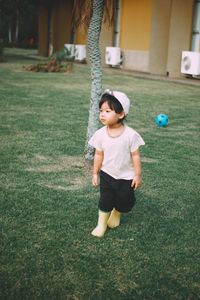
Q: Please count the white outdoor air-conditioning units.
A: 4